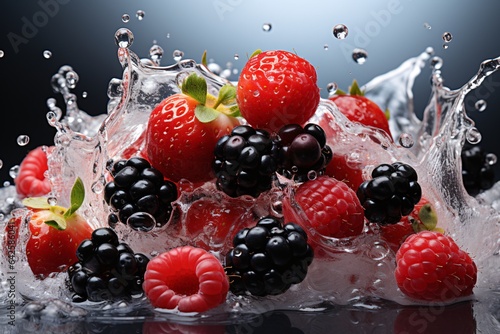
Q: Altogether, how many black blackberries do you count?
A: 7